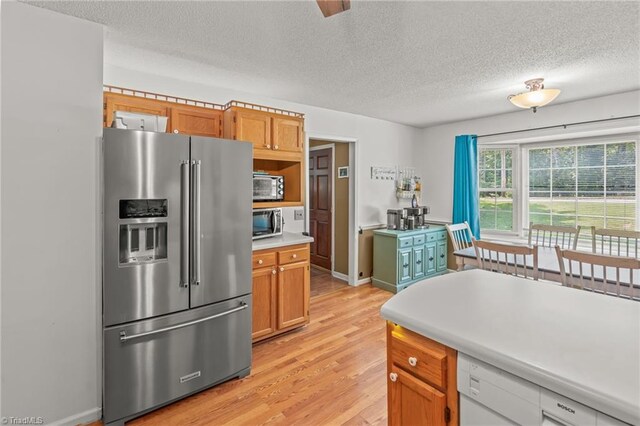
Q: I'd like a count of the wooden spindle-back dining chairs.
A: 5